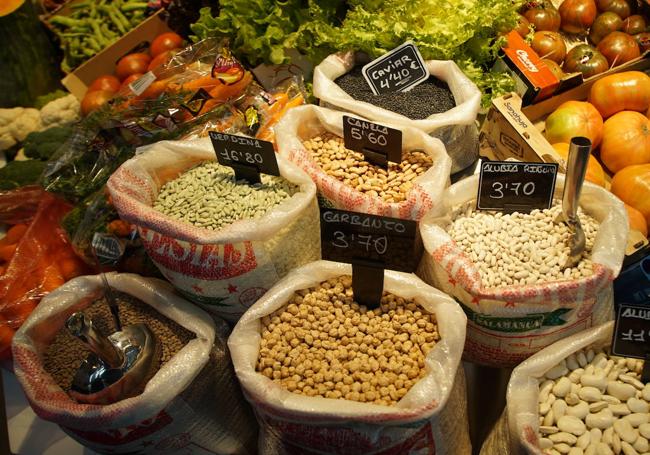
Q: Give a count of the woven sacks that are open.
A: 7